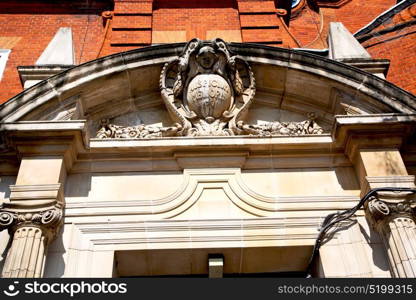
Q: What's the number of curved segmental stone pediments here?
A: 1